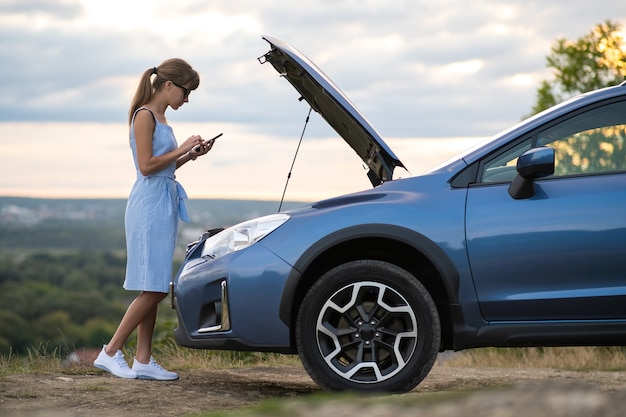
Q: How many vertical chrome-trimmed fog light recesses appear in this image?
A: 1